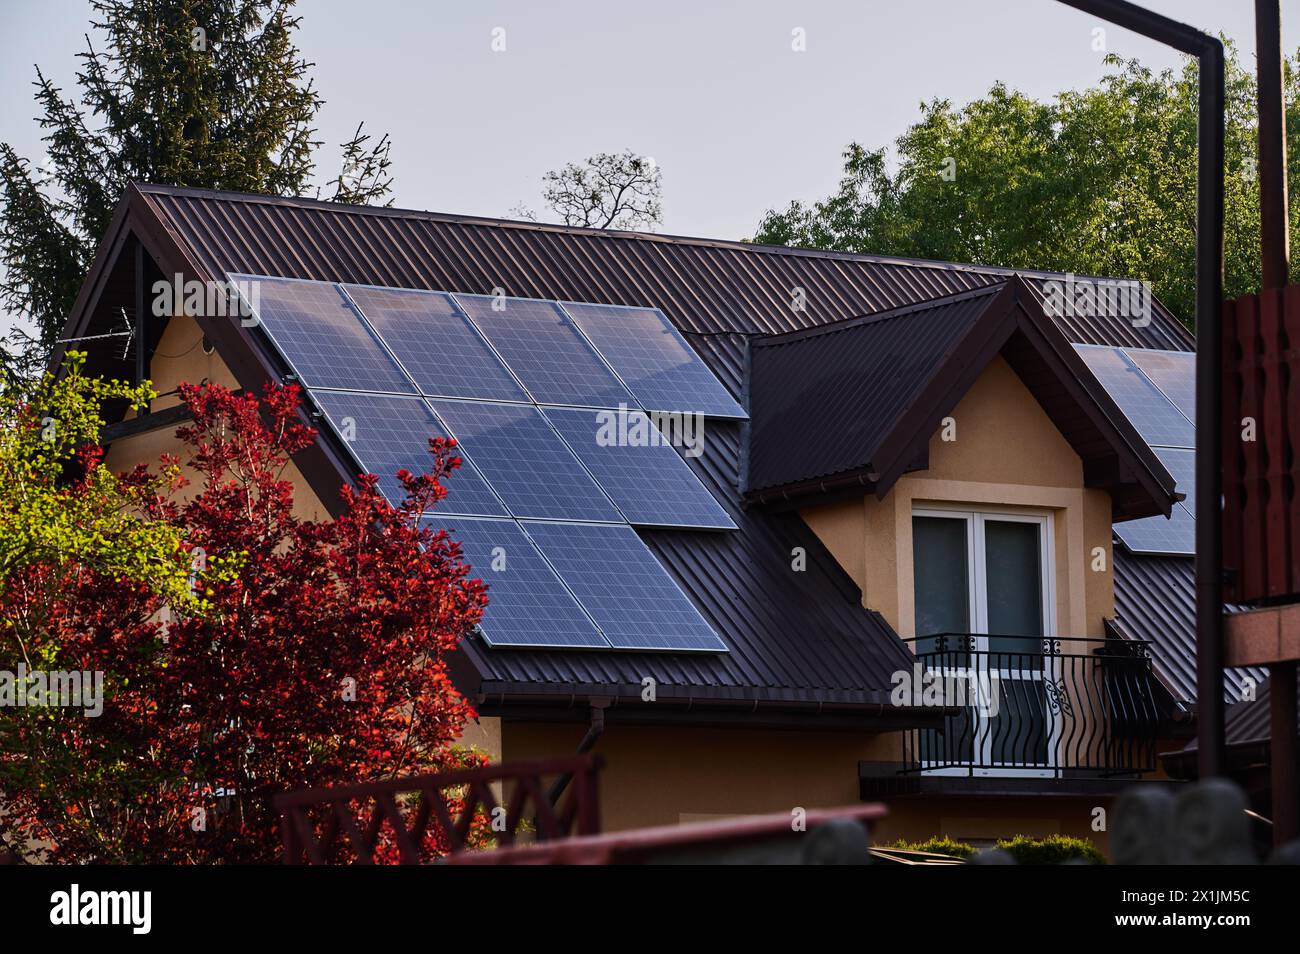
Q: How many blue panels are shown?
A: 13